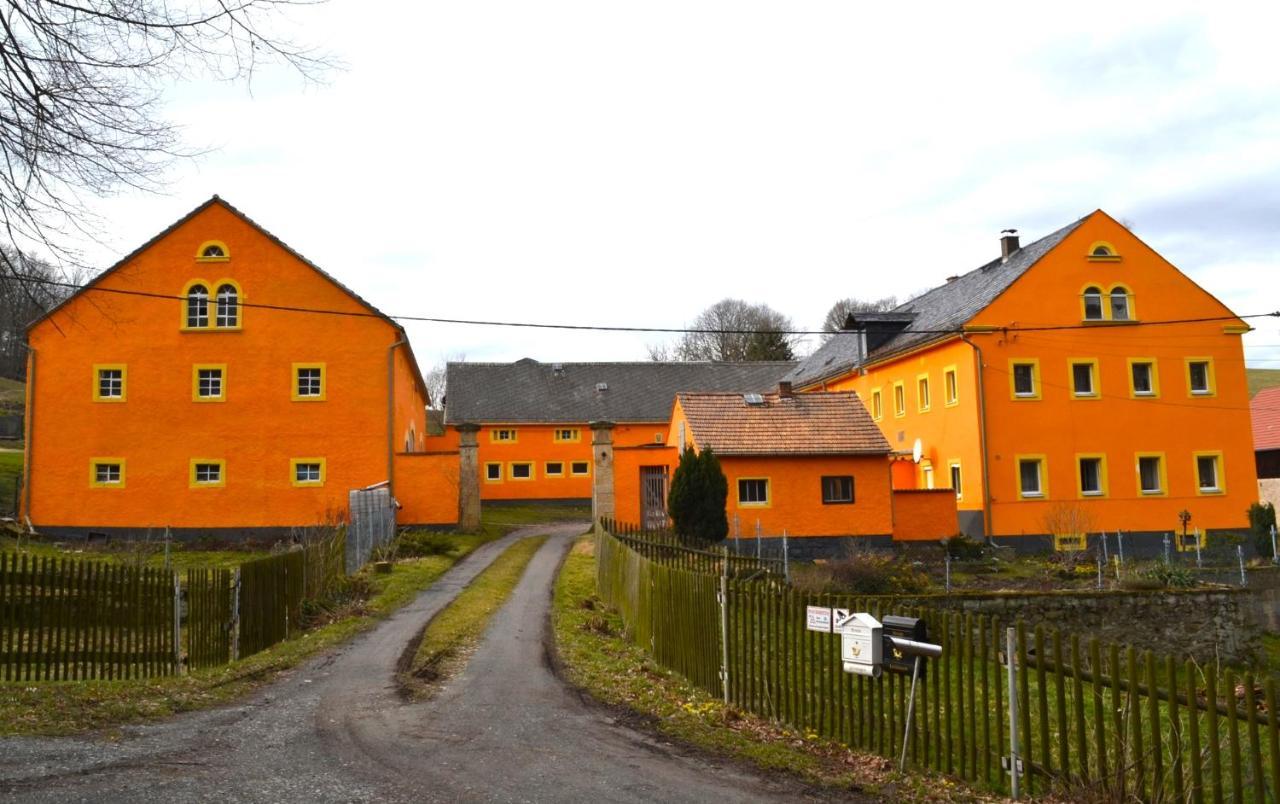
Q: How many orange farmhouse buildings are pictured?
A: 4